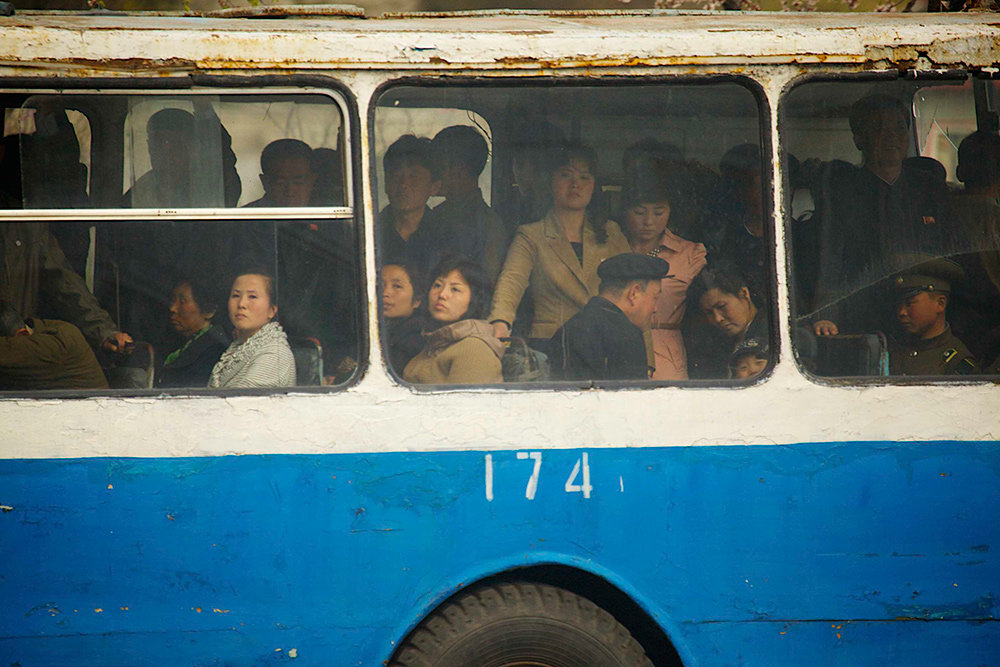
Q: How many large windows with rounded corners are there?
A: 3